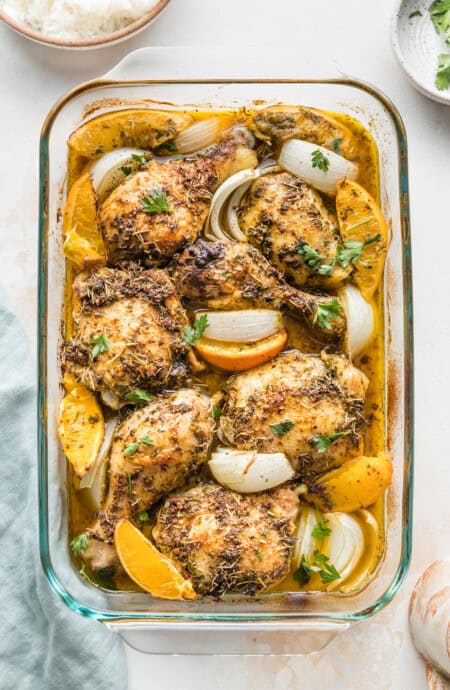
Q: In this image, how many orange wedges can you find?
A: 8